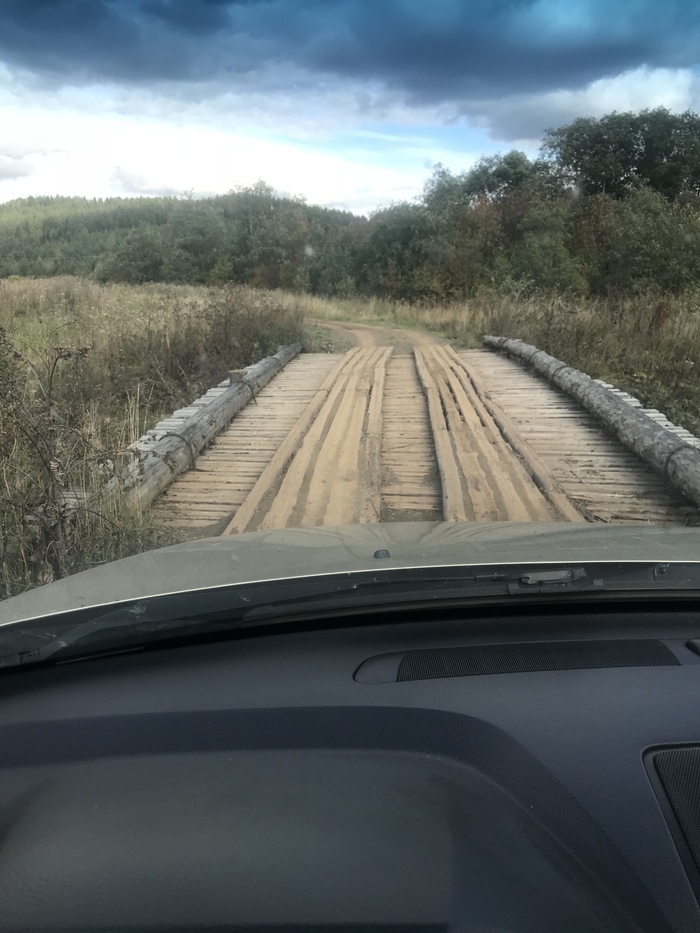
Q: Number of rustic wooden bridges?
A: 1